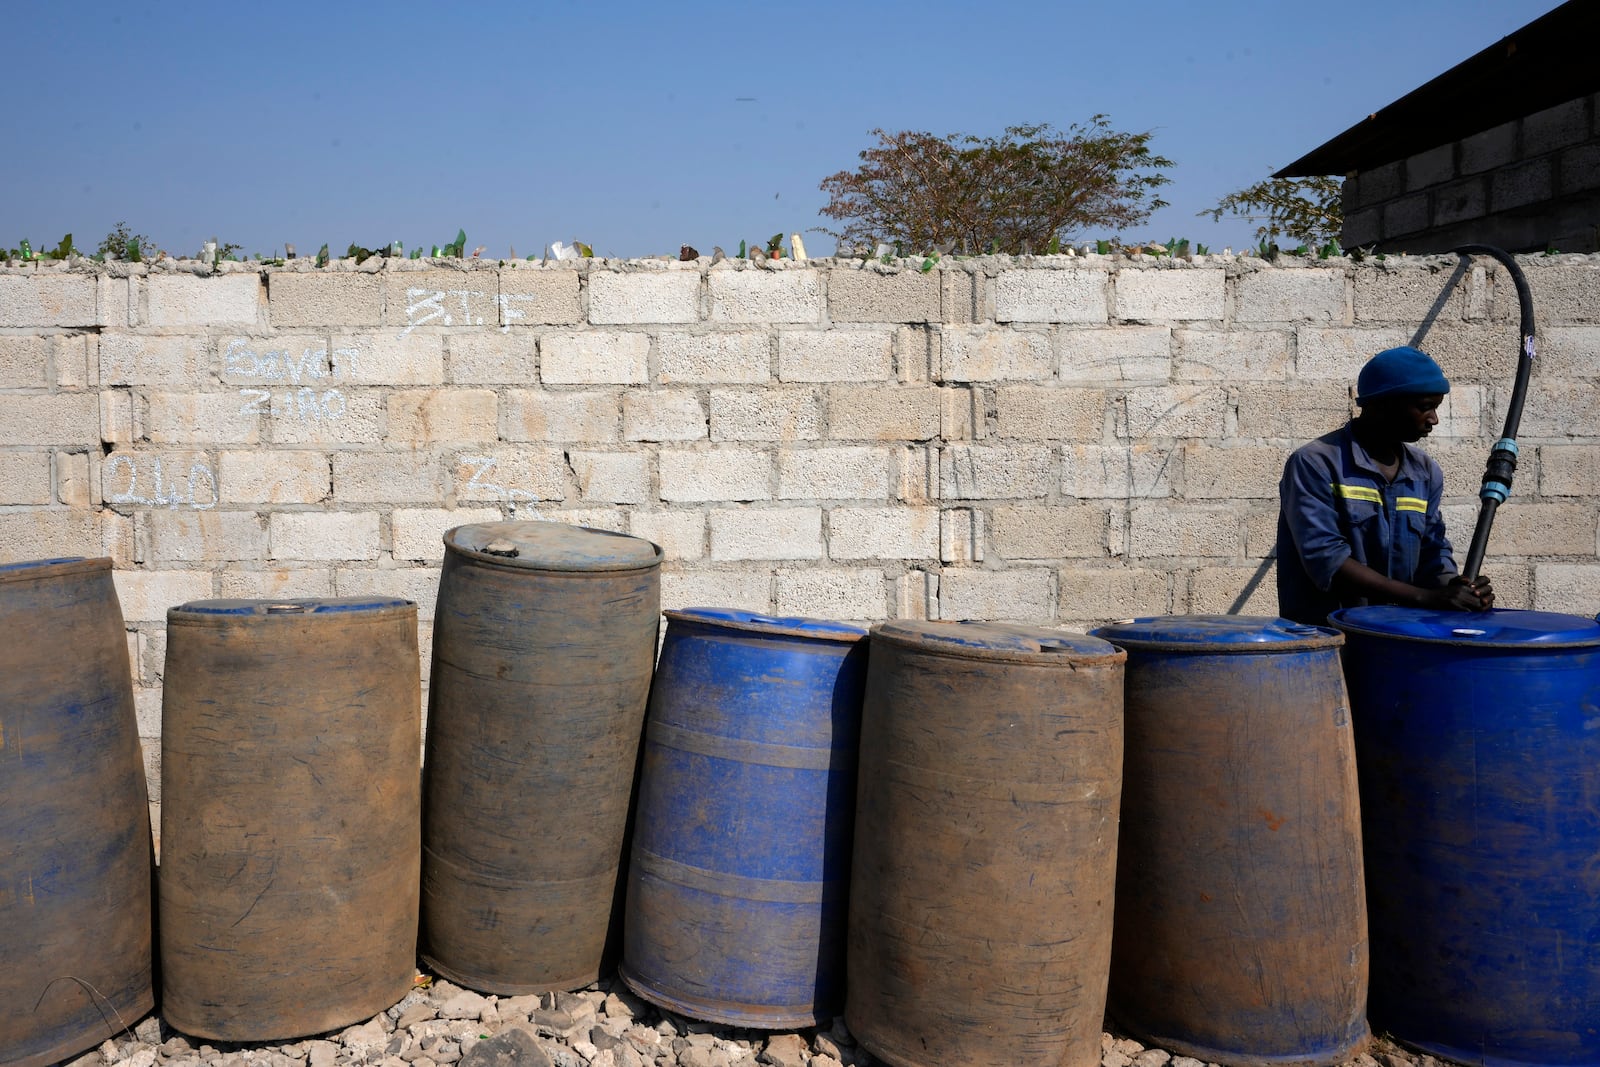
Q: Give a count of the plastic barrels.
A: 7